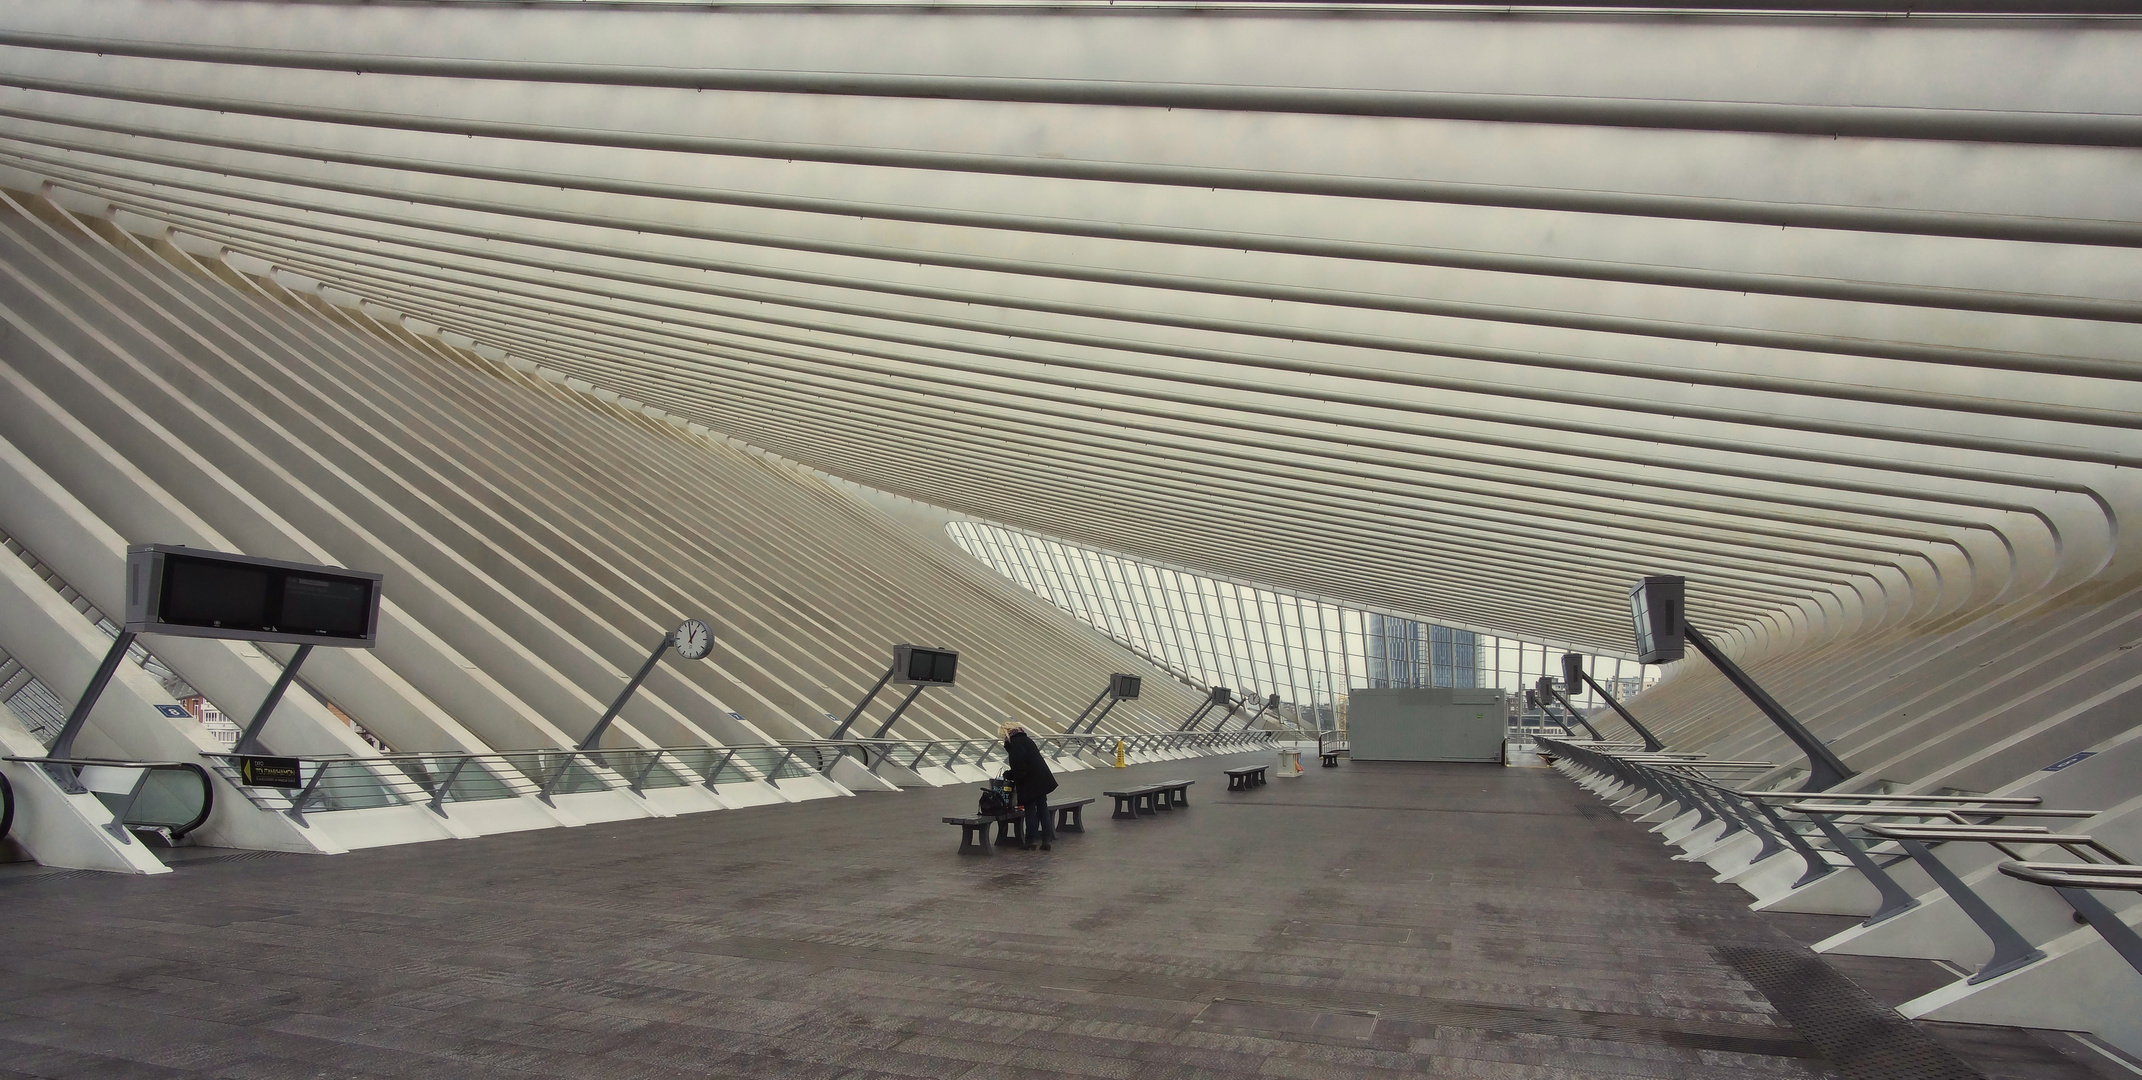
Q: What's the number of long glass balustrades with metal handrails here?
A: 2